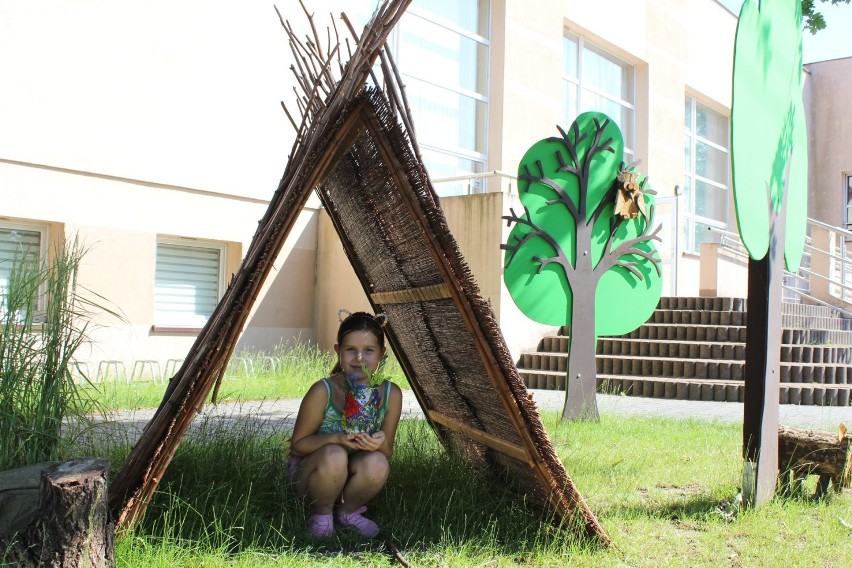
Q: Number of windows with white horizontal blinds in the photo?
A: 2